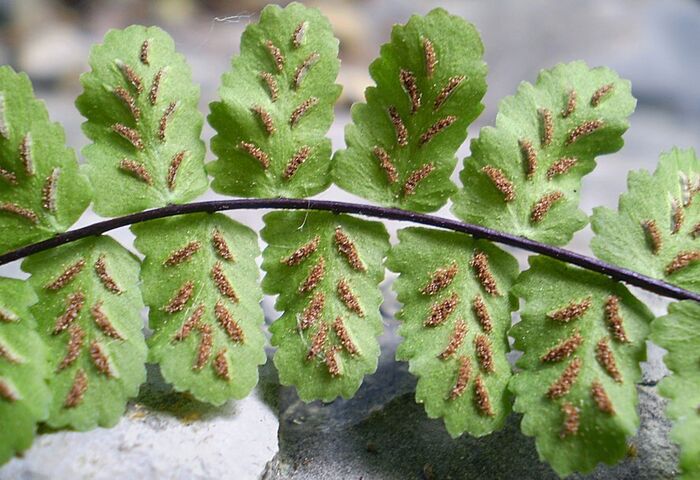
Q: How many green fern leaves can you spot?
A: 13